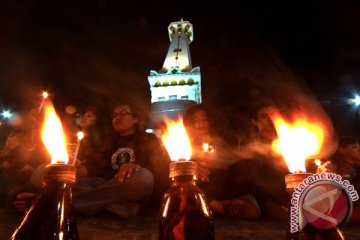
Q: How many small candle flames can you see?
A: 4